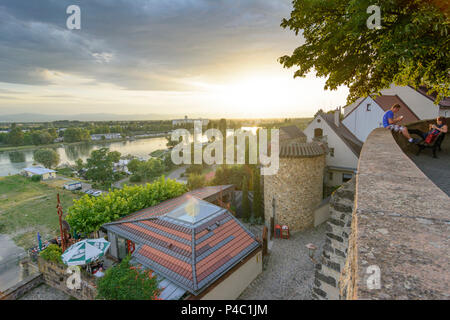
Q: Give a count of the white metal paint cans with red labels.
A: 0